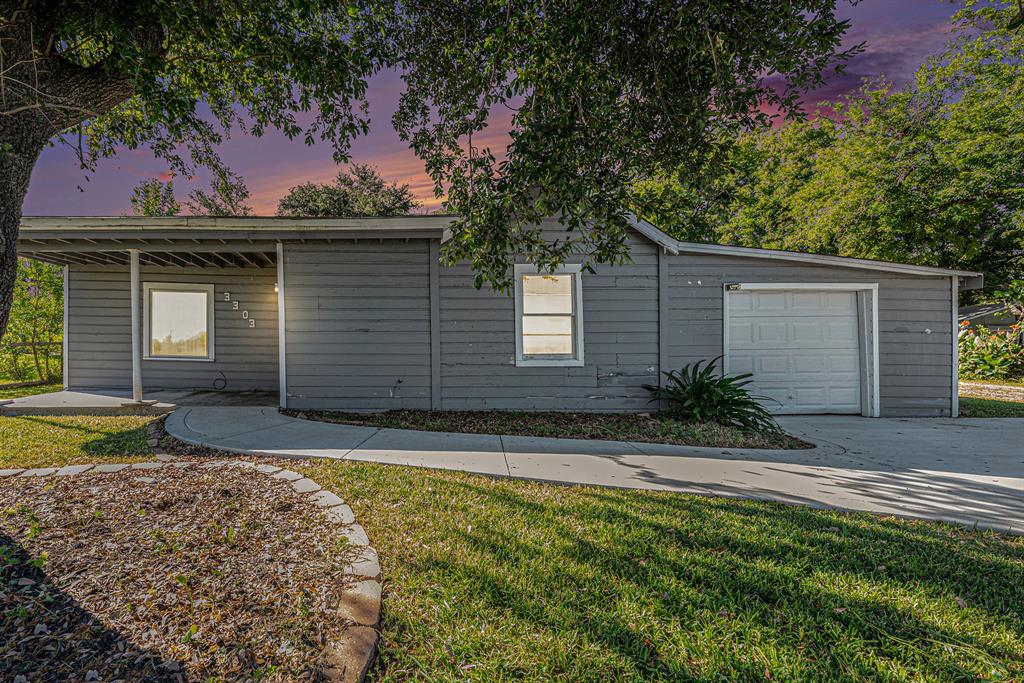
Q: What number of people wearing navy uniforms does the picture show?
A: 0